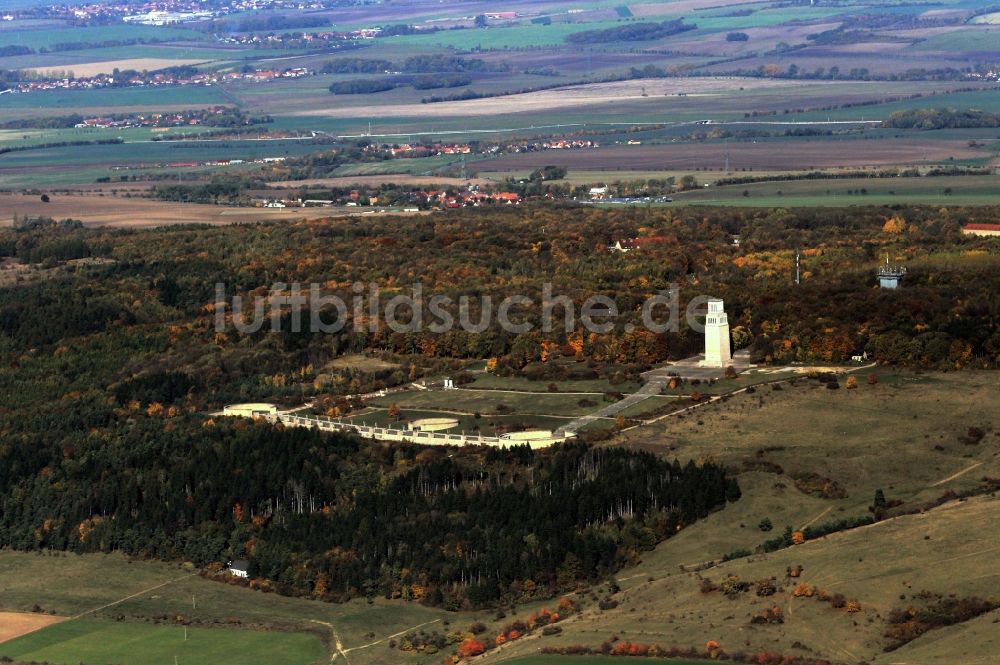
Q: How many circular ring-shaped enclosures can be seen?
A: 3